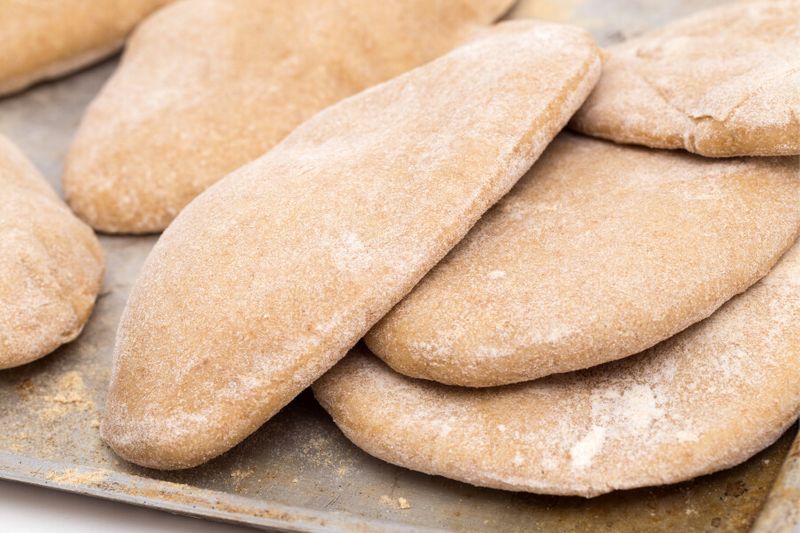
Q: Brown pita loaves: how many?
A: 7